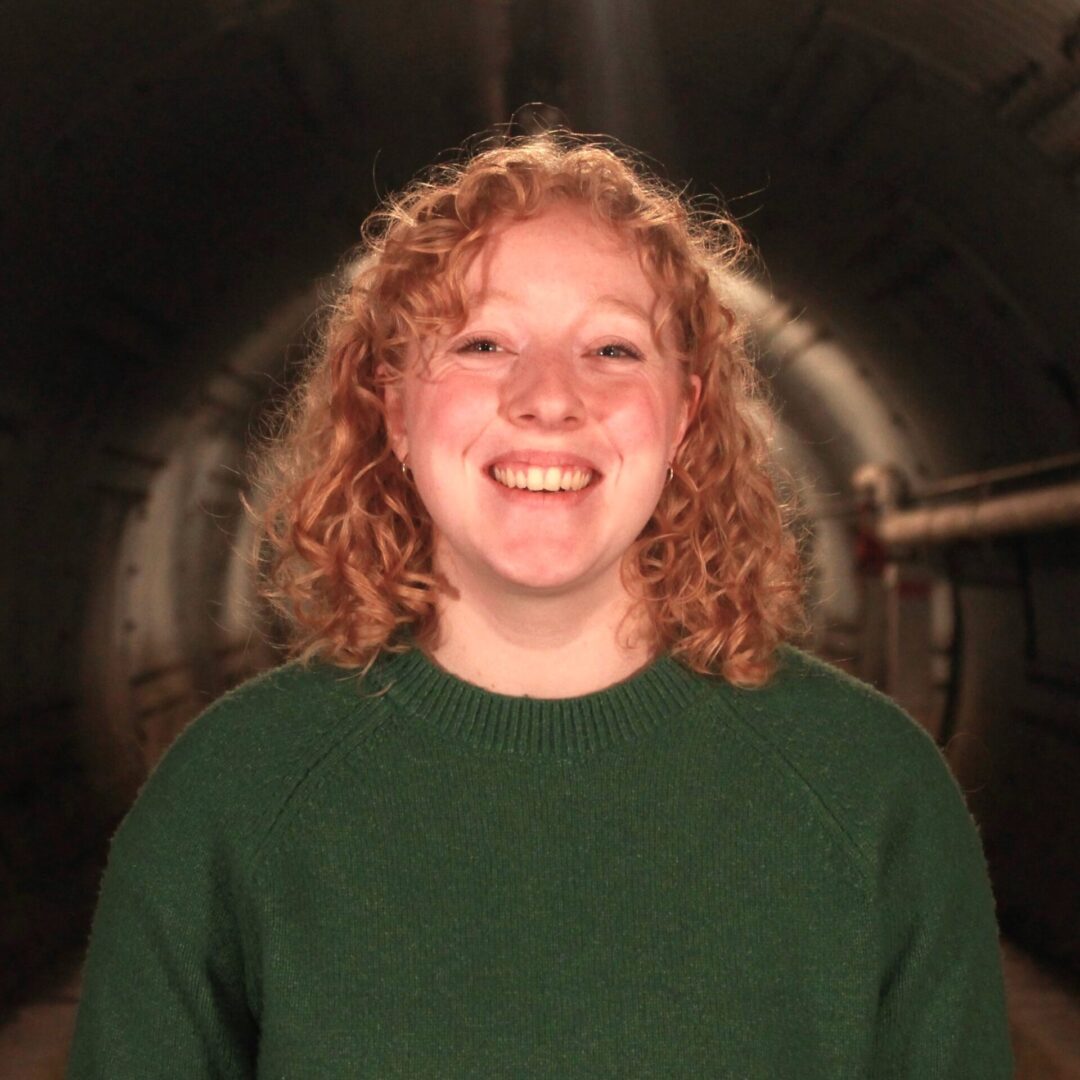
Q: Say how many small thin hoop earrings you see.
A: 2